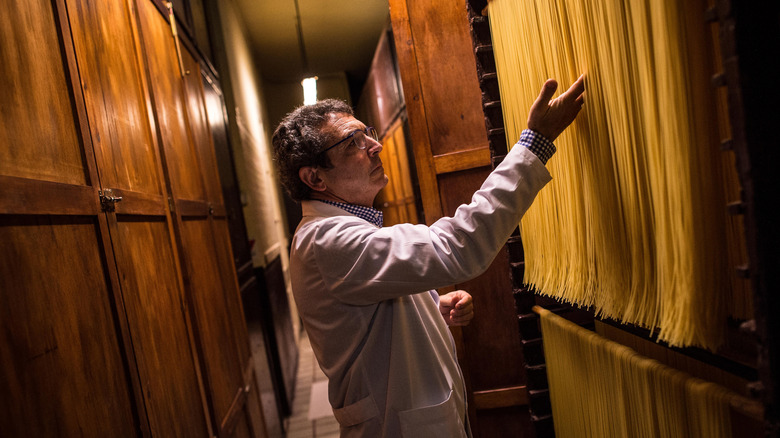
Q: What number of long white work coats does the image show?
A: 1